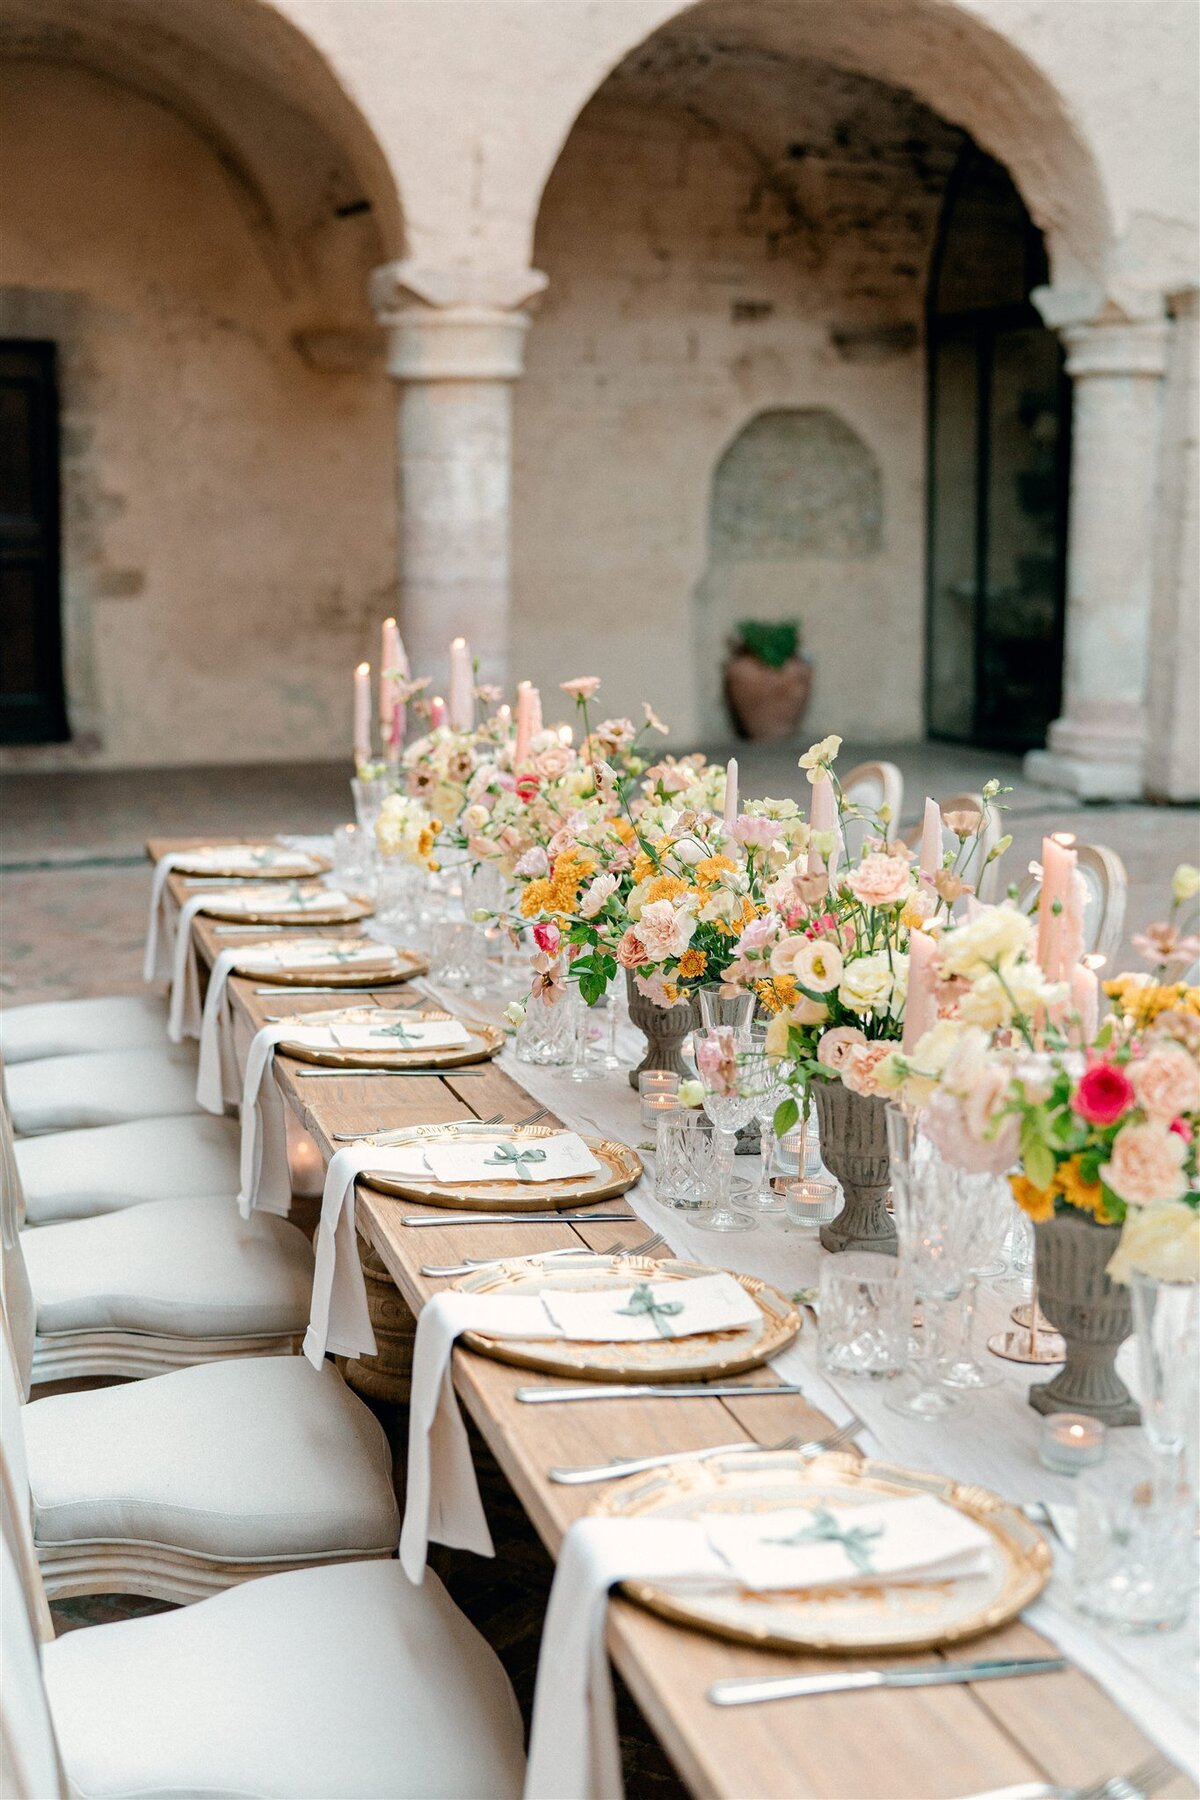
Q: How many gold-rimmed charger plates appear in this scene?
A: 7